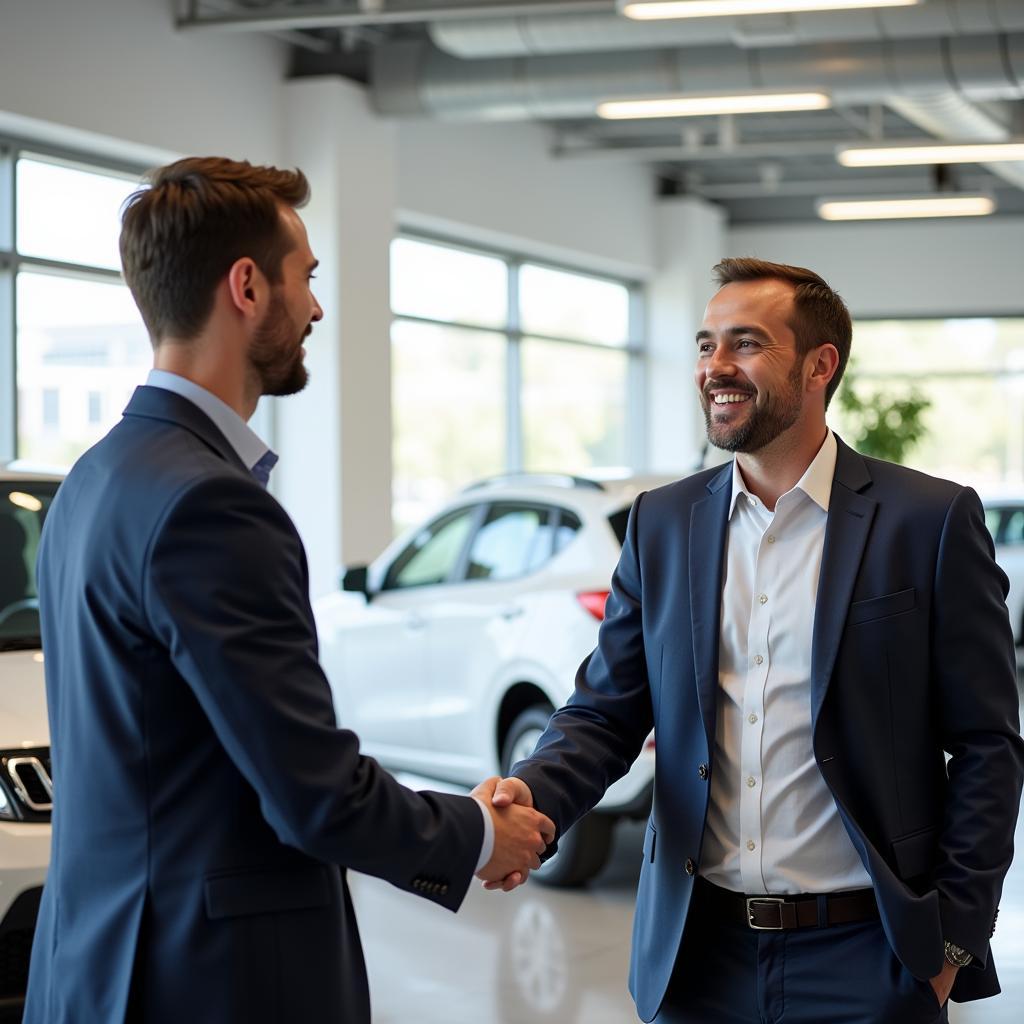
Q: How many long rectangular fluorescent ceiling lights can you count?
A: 4